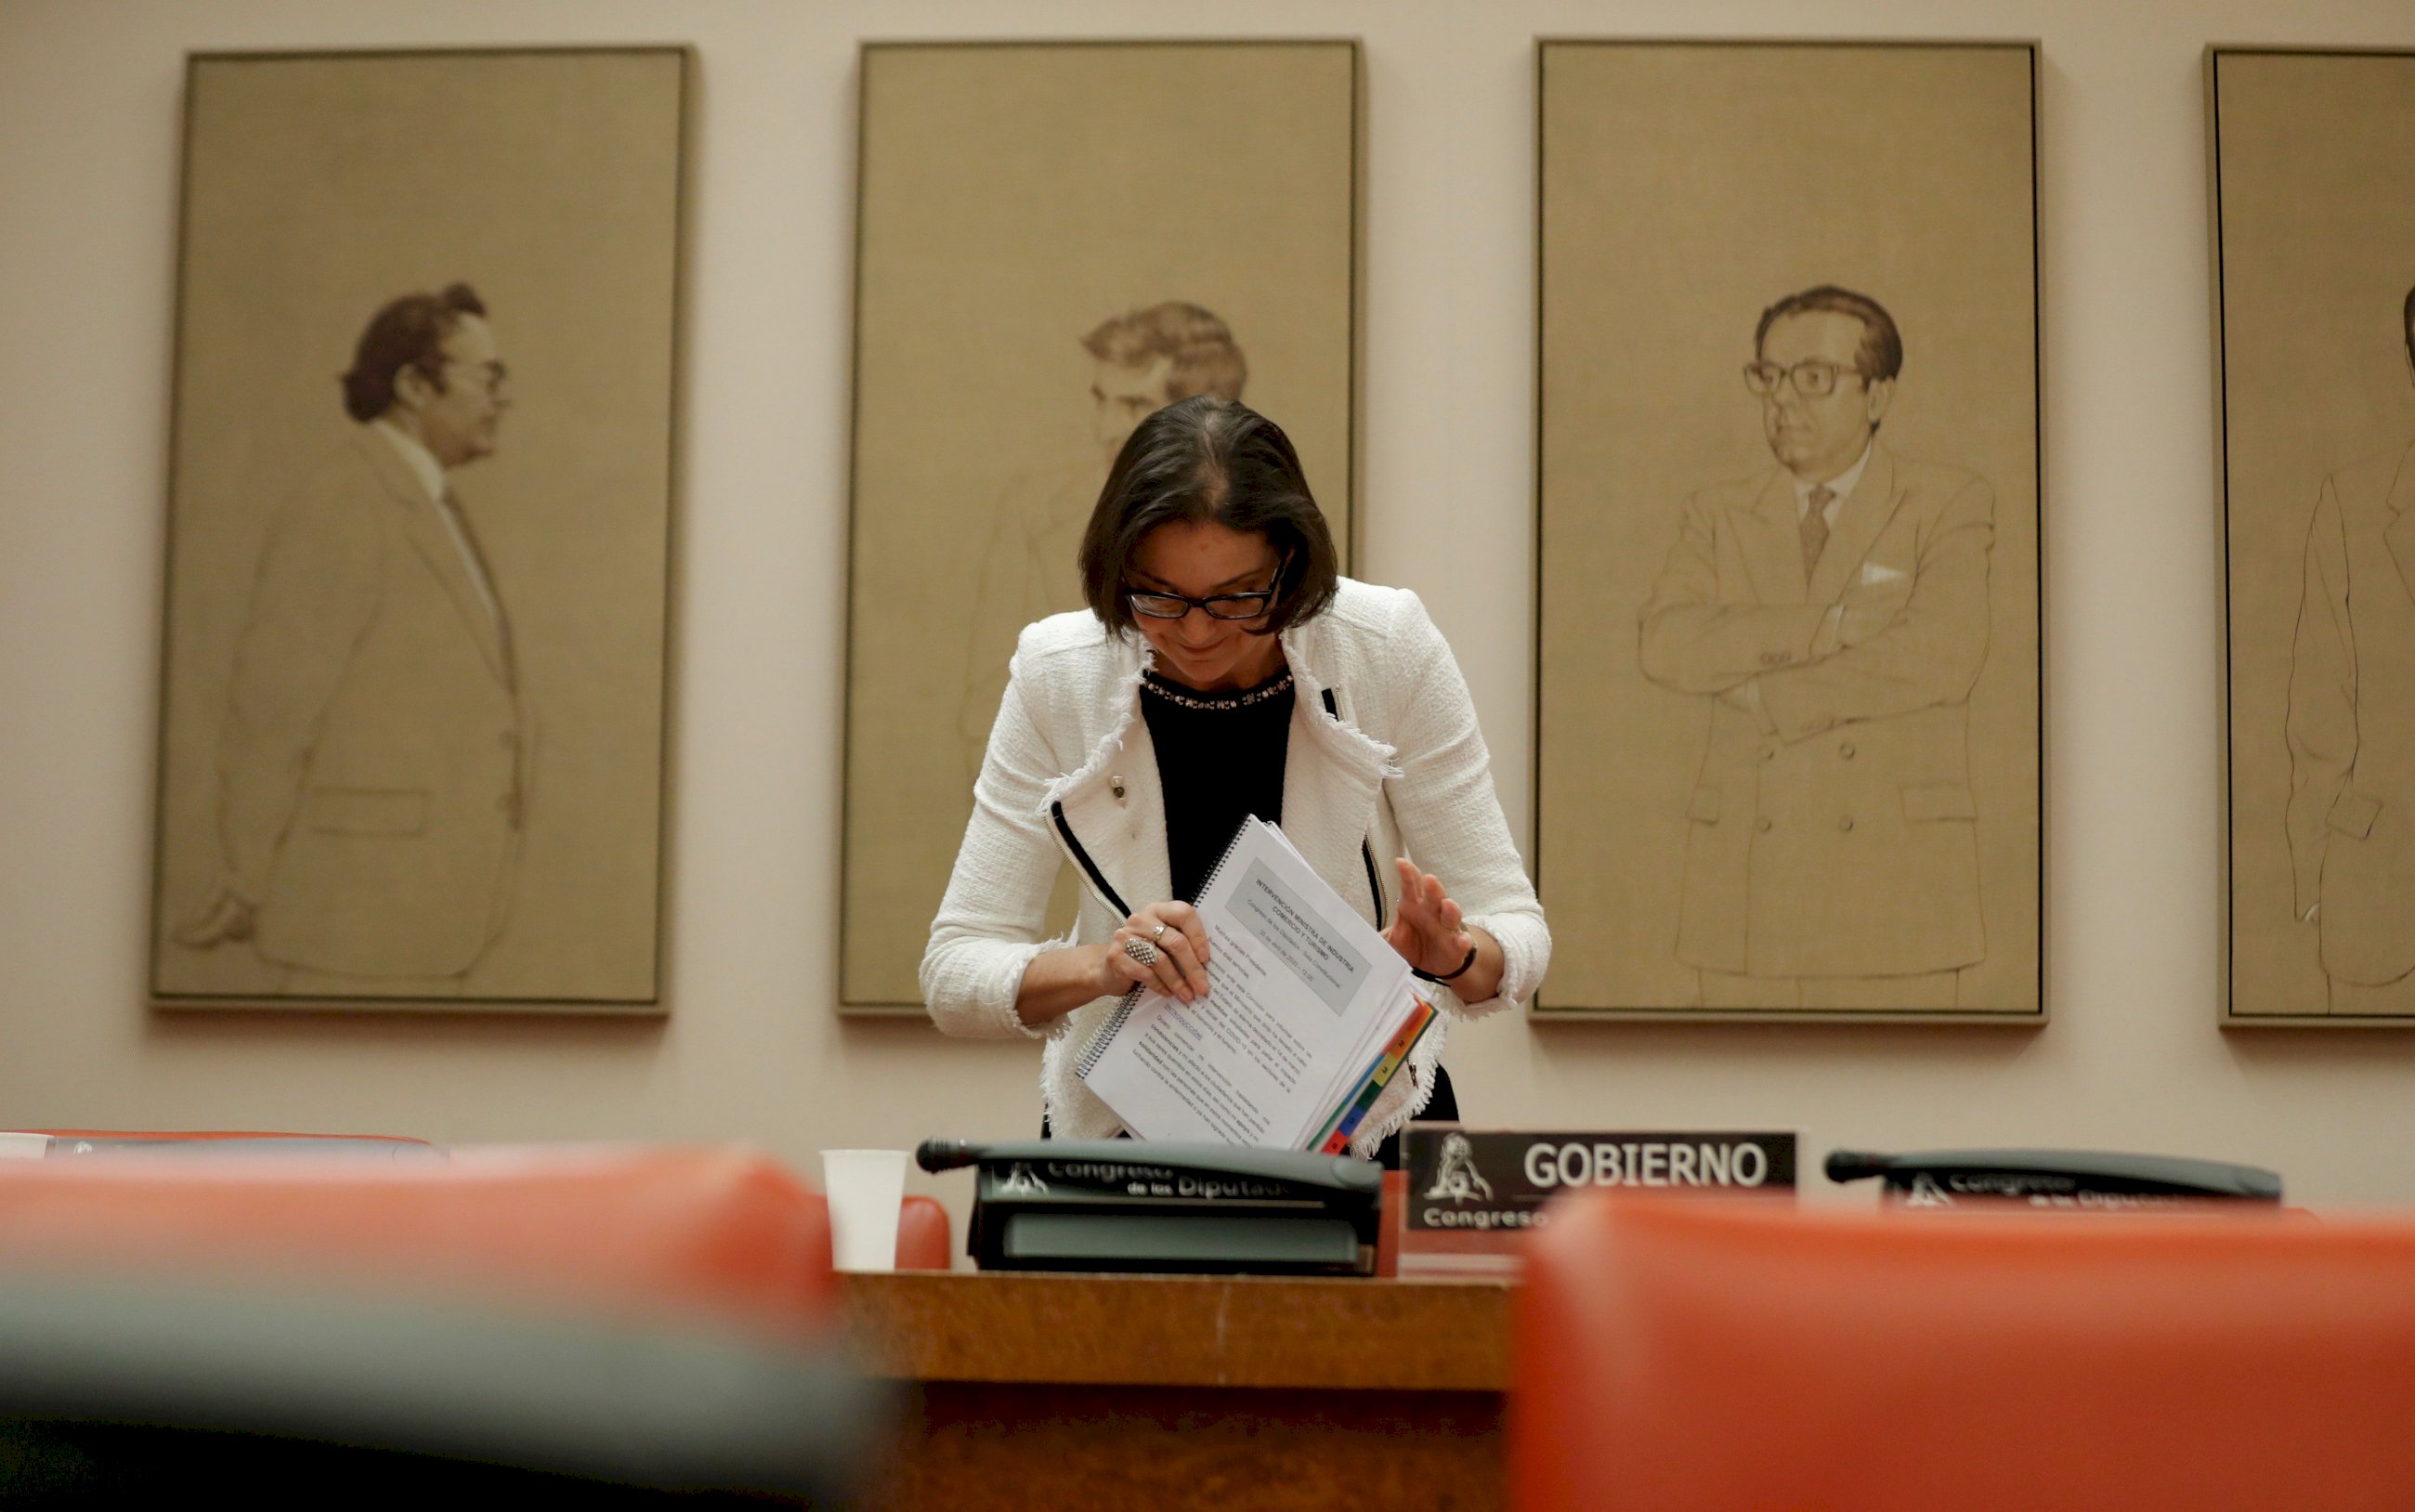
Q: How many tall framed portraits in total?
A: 4